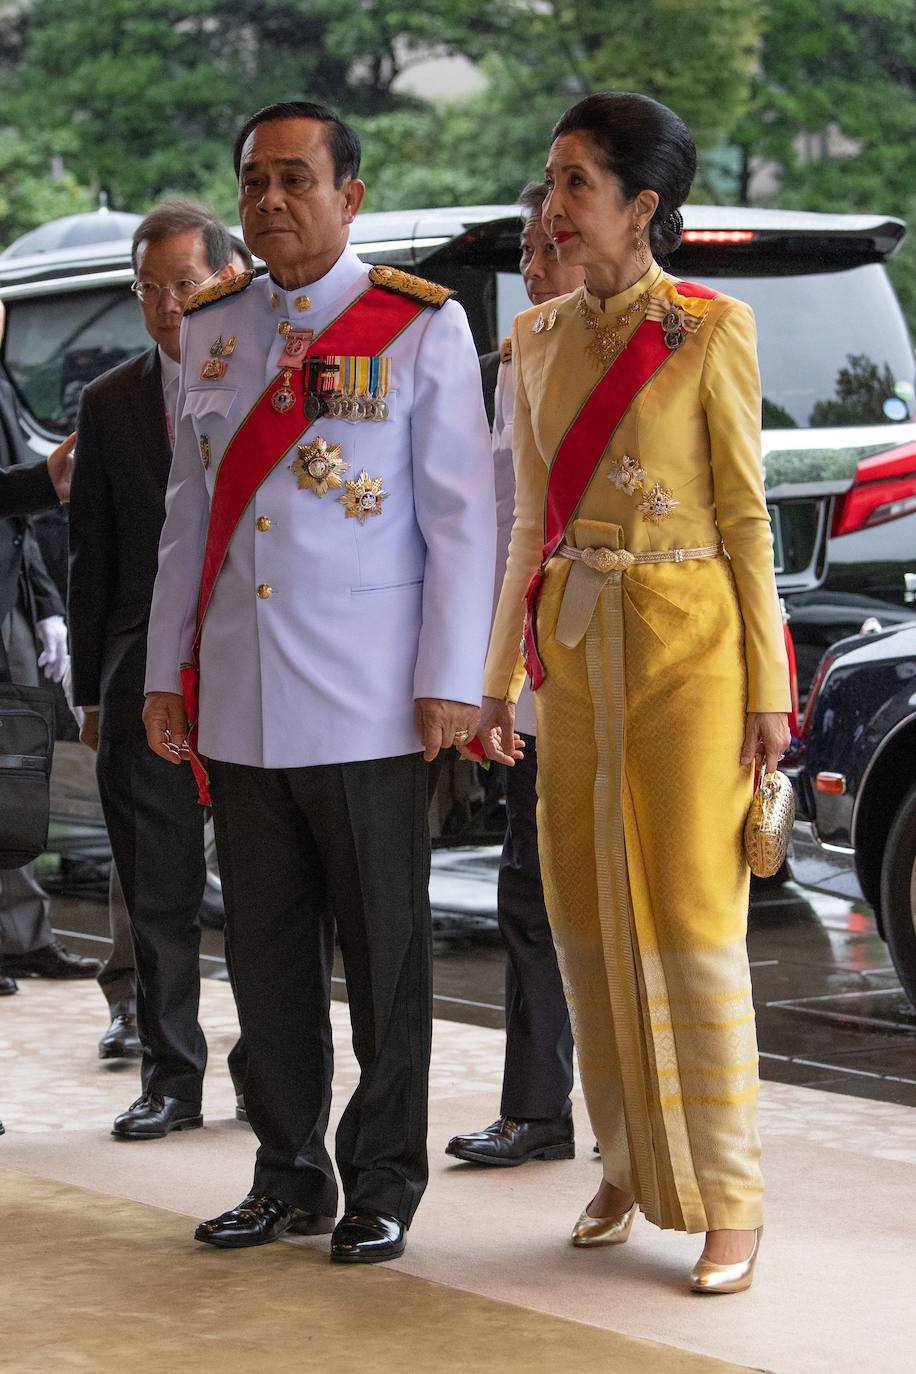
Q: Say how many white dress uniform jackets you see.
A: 2